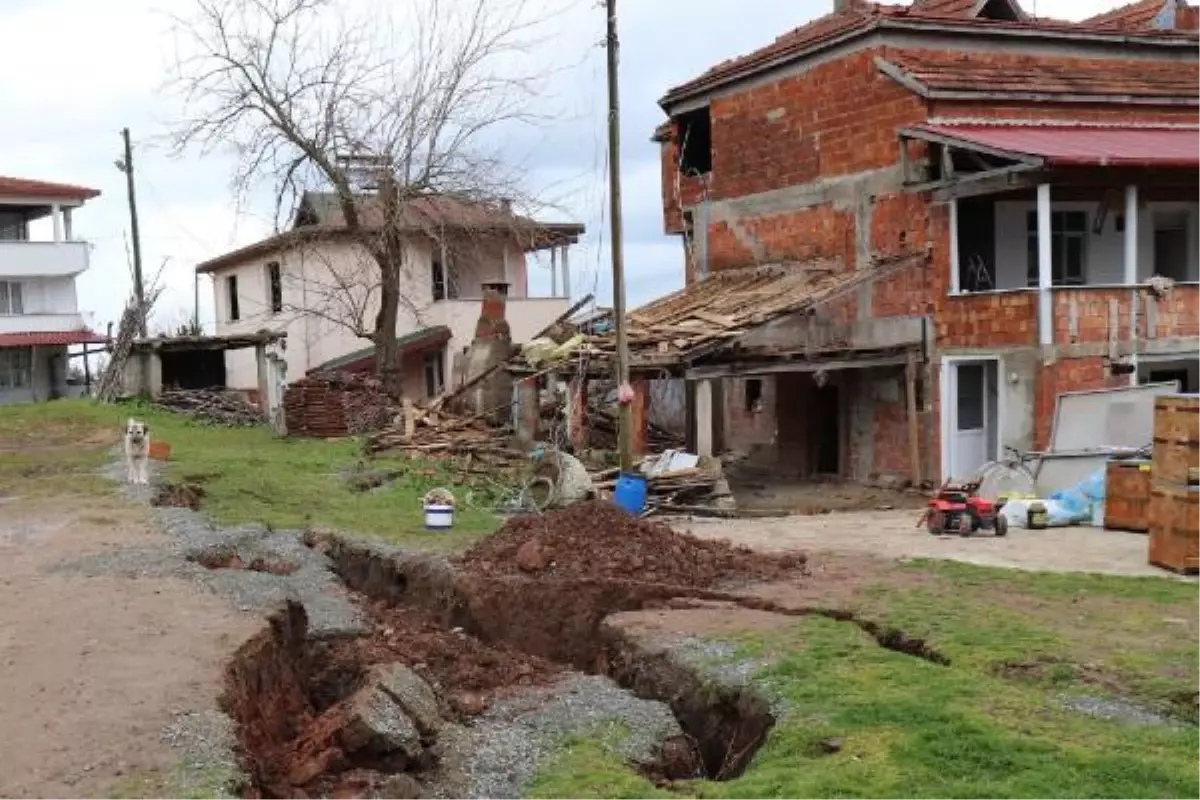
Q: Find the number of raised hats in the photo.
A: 0